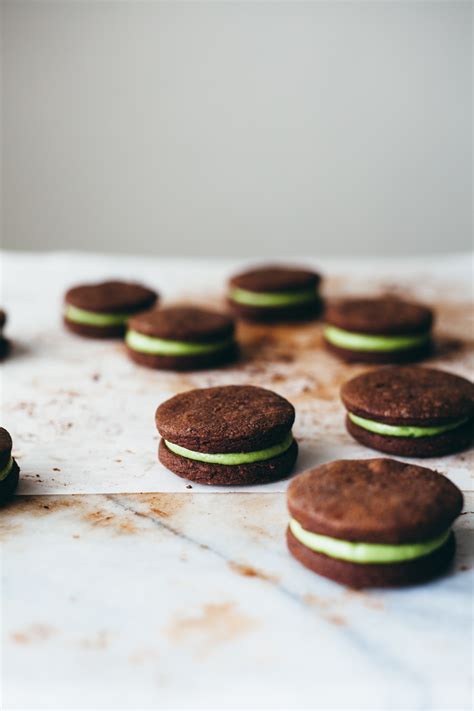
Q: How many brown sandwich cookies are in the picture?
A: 9